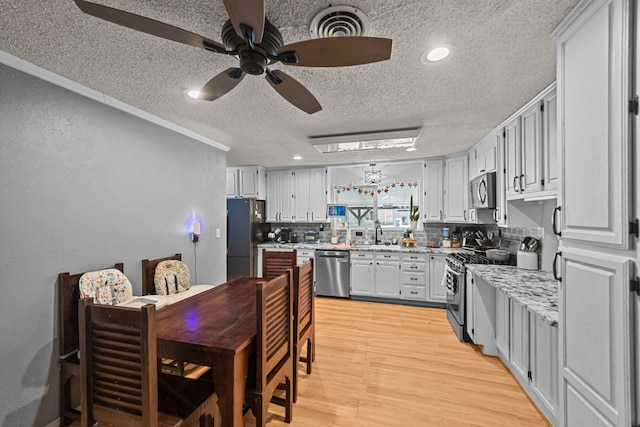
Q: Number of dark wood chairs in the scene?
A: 6